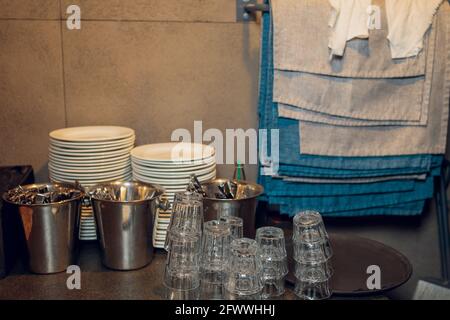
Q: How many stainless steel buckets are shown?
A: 3